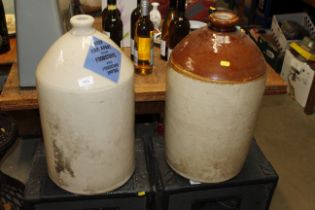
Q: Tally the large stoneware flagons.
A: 2